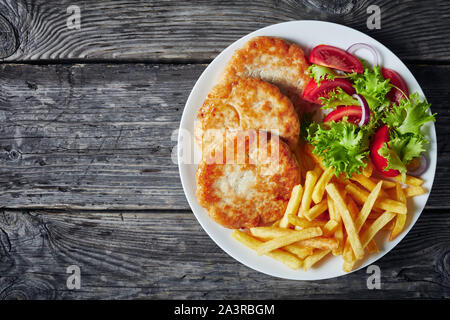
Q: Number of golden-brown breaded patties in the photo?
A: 3